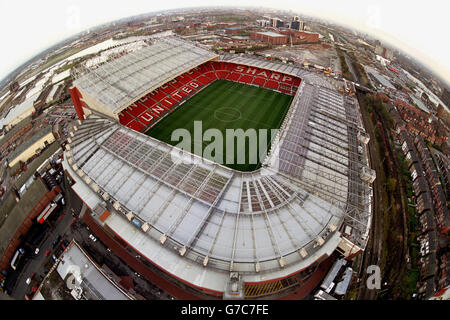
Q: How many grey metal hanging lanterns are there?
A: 0